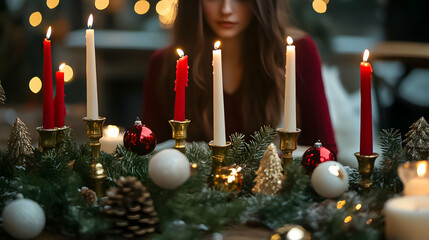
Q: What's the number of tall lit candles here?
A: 7